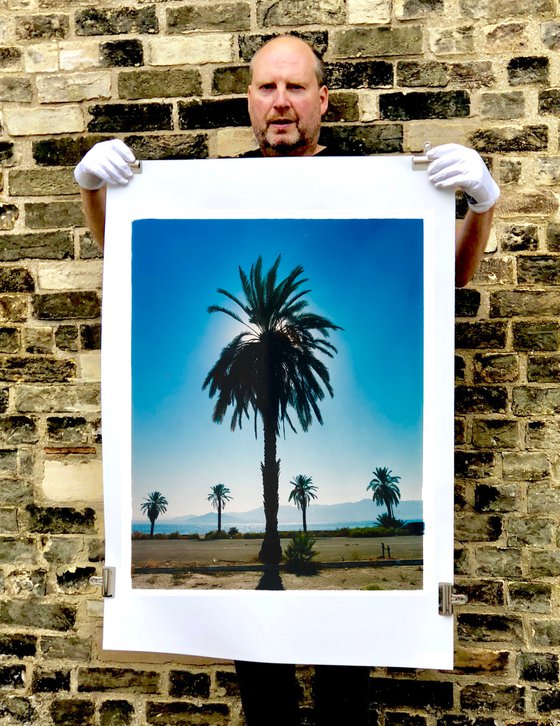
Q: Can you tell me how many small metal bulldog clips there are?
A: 4